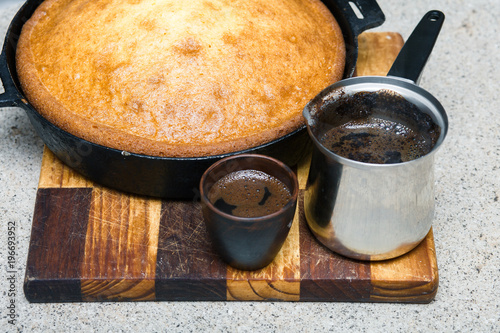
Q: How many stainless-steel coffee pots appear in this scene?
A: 1